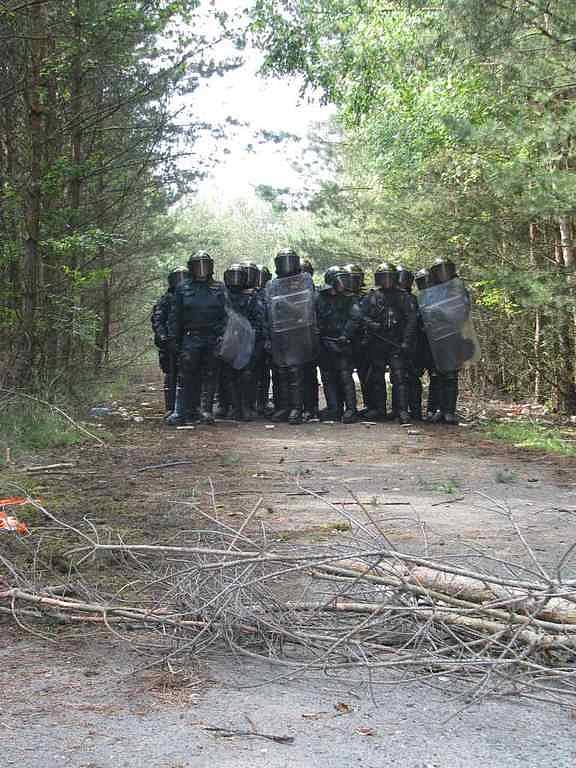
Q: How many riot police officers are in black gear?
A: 13